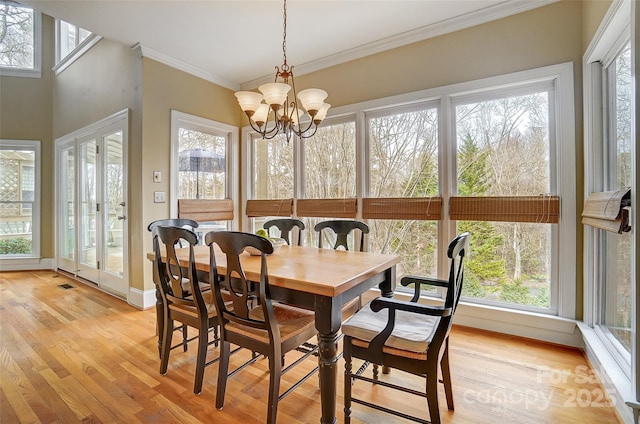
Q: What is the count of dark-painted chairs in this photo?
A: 6